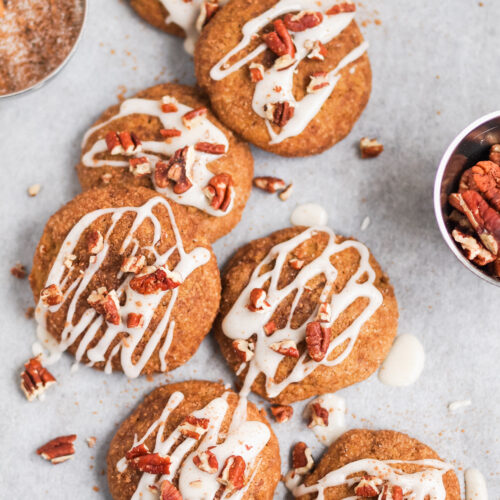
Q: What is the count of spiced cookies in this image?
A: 7